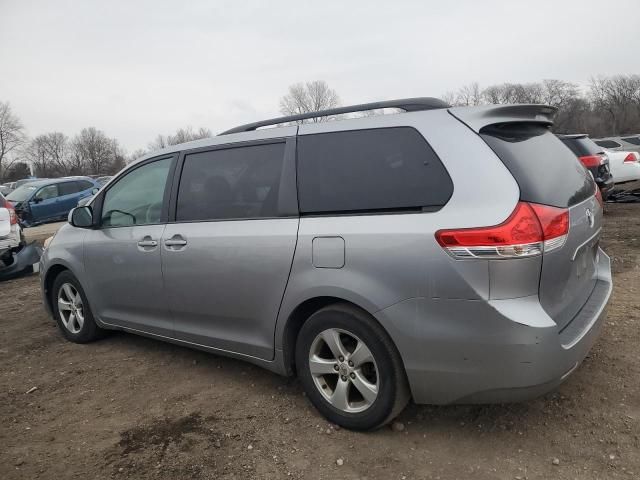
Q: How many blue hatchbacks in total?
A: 1